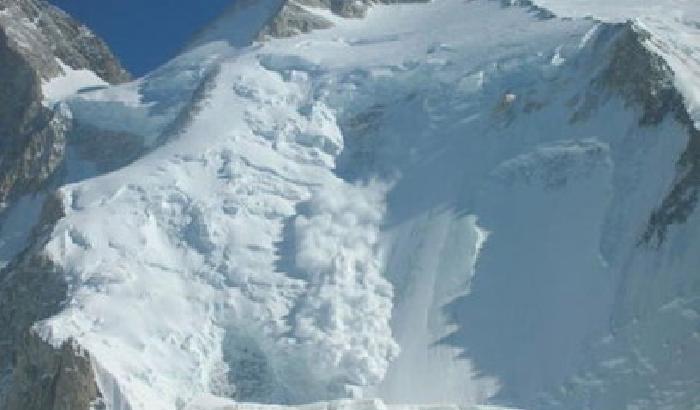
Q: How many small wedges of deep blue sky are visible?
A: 1